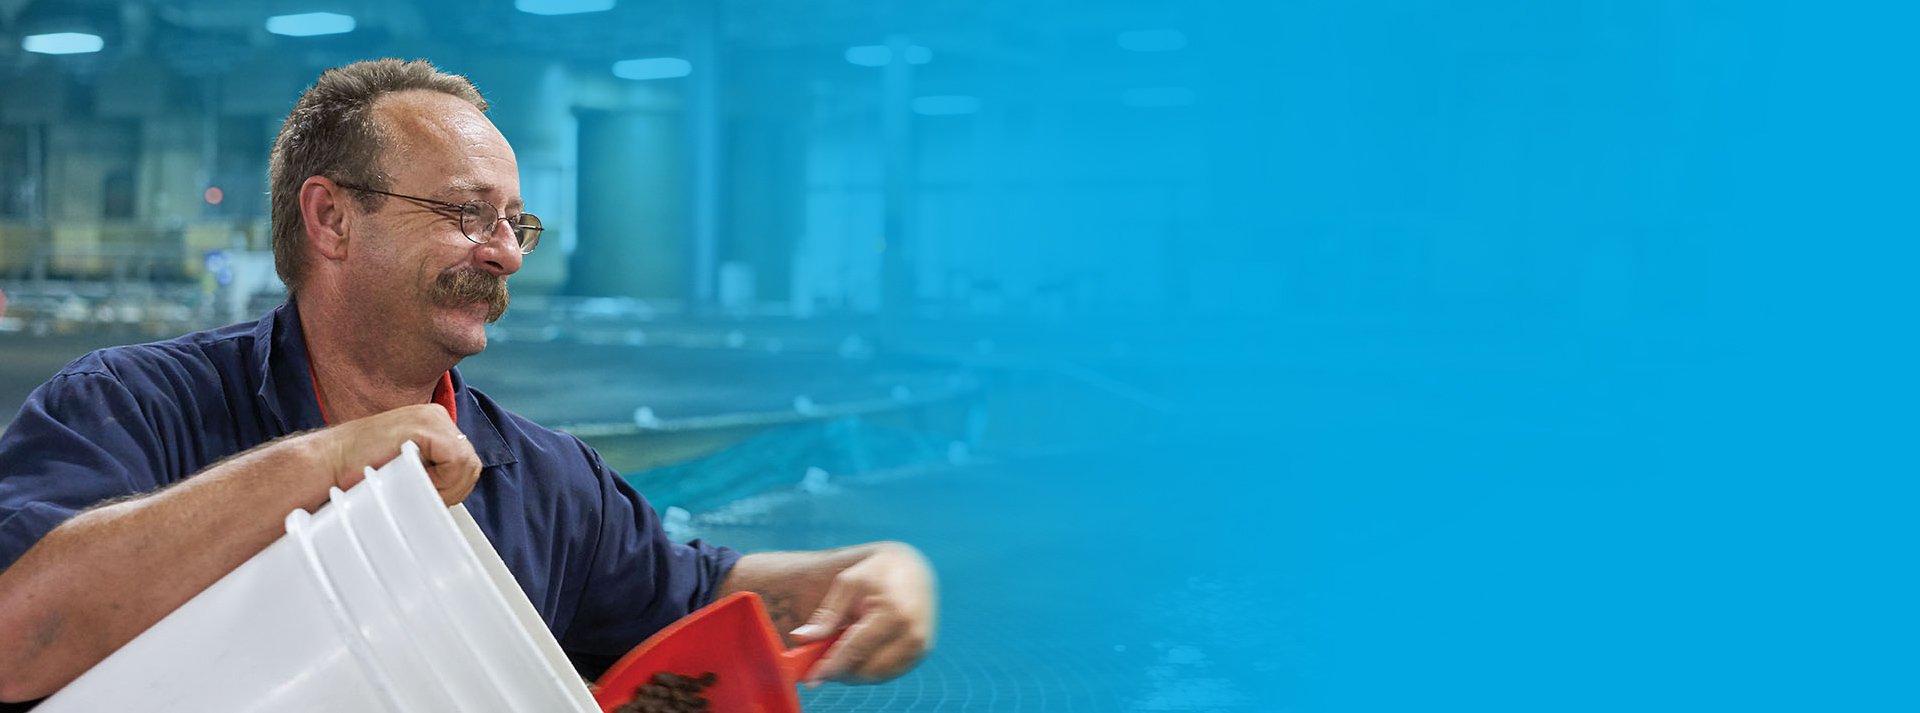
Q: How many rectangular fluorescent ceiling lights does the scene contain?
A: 8